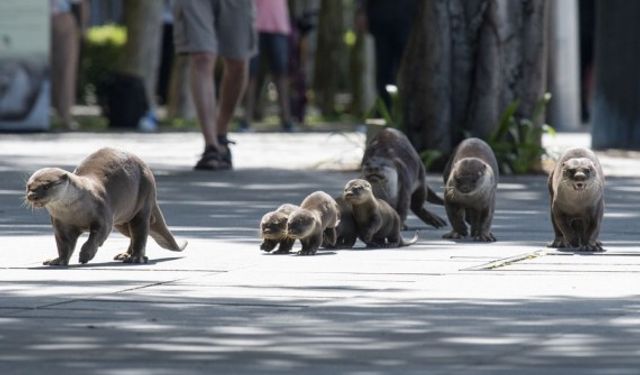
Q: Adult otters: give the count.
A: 4